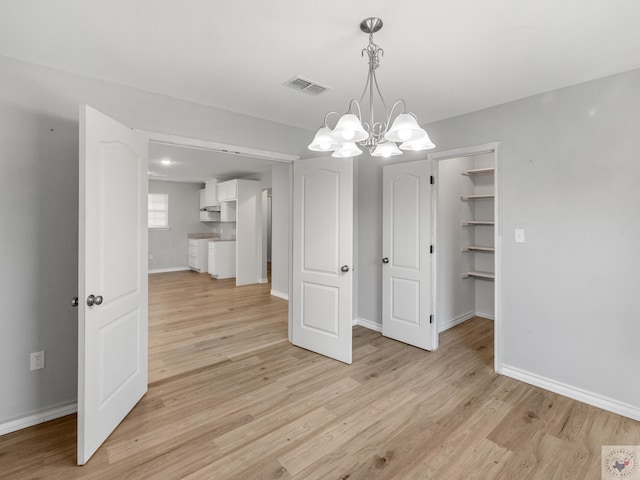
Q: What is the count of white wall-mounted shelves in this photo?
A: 5